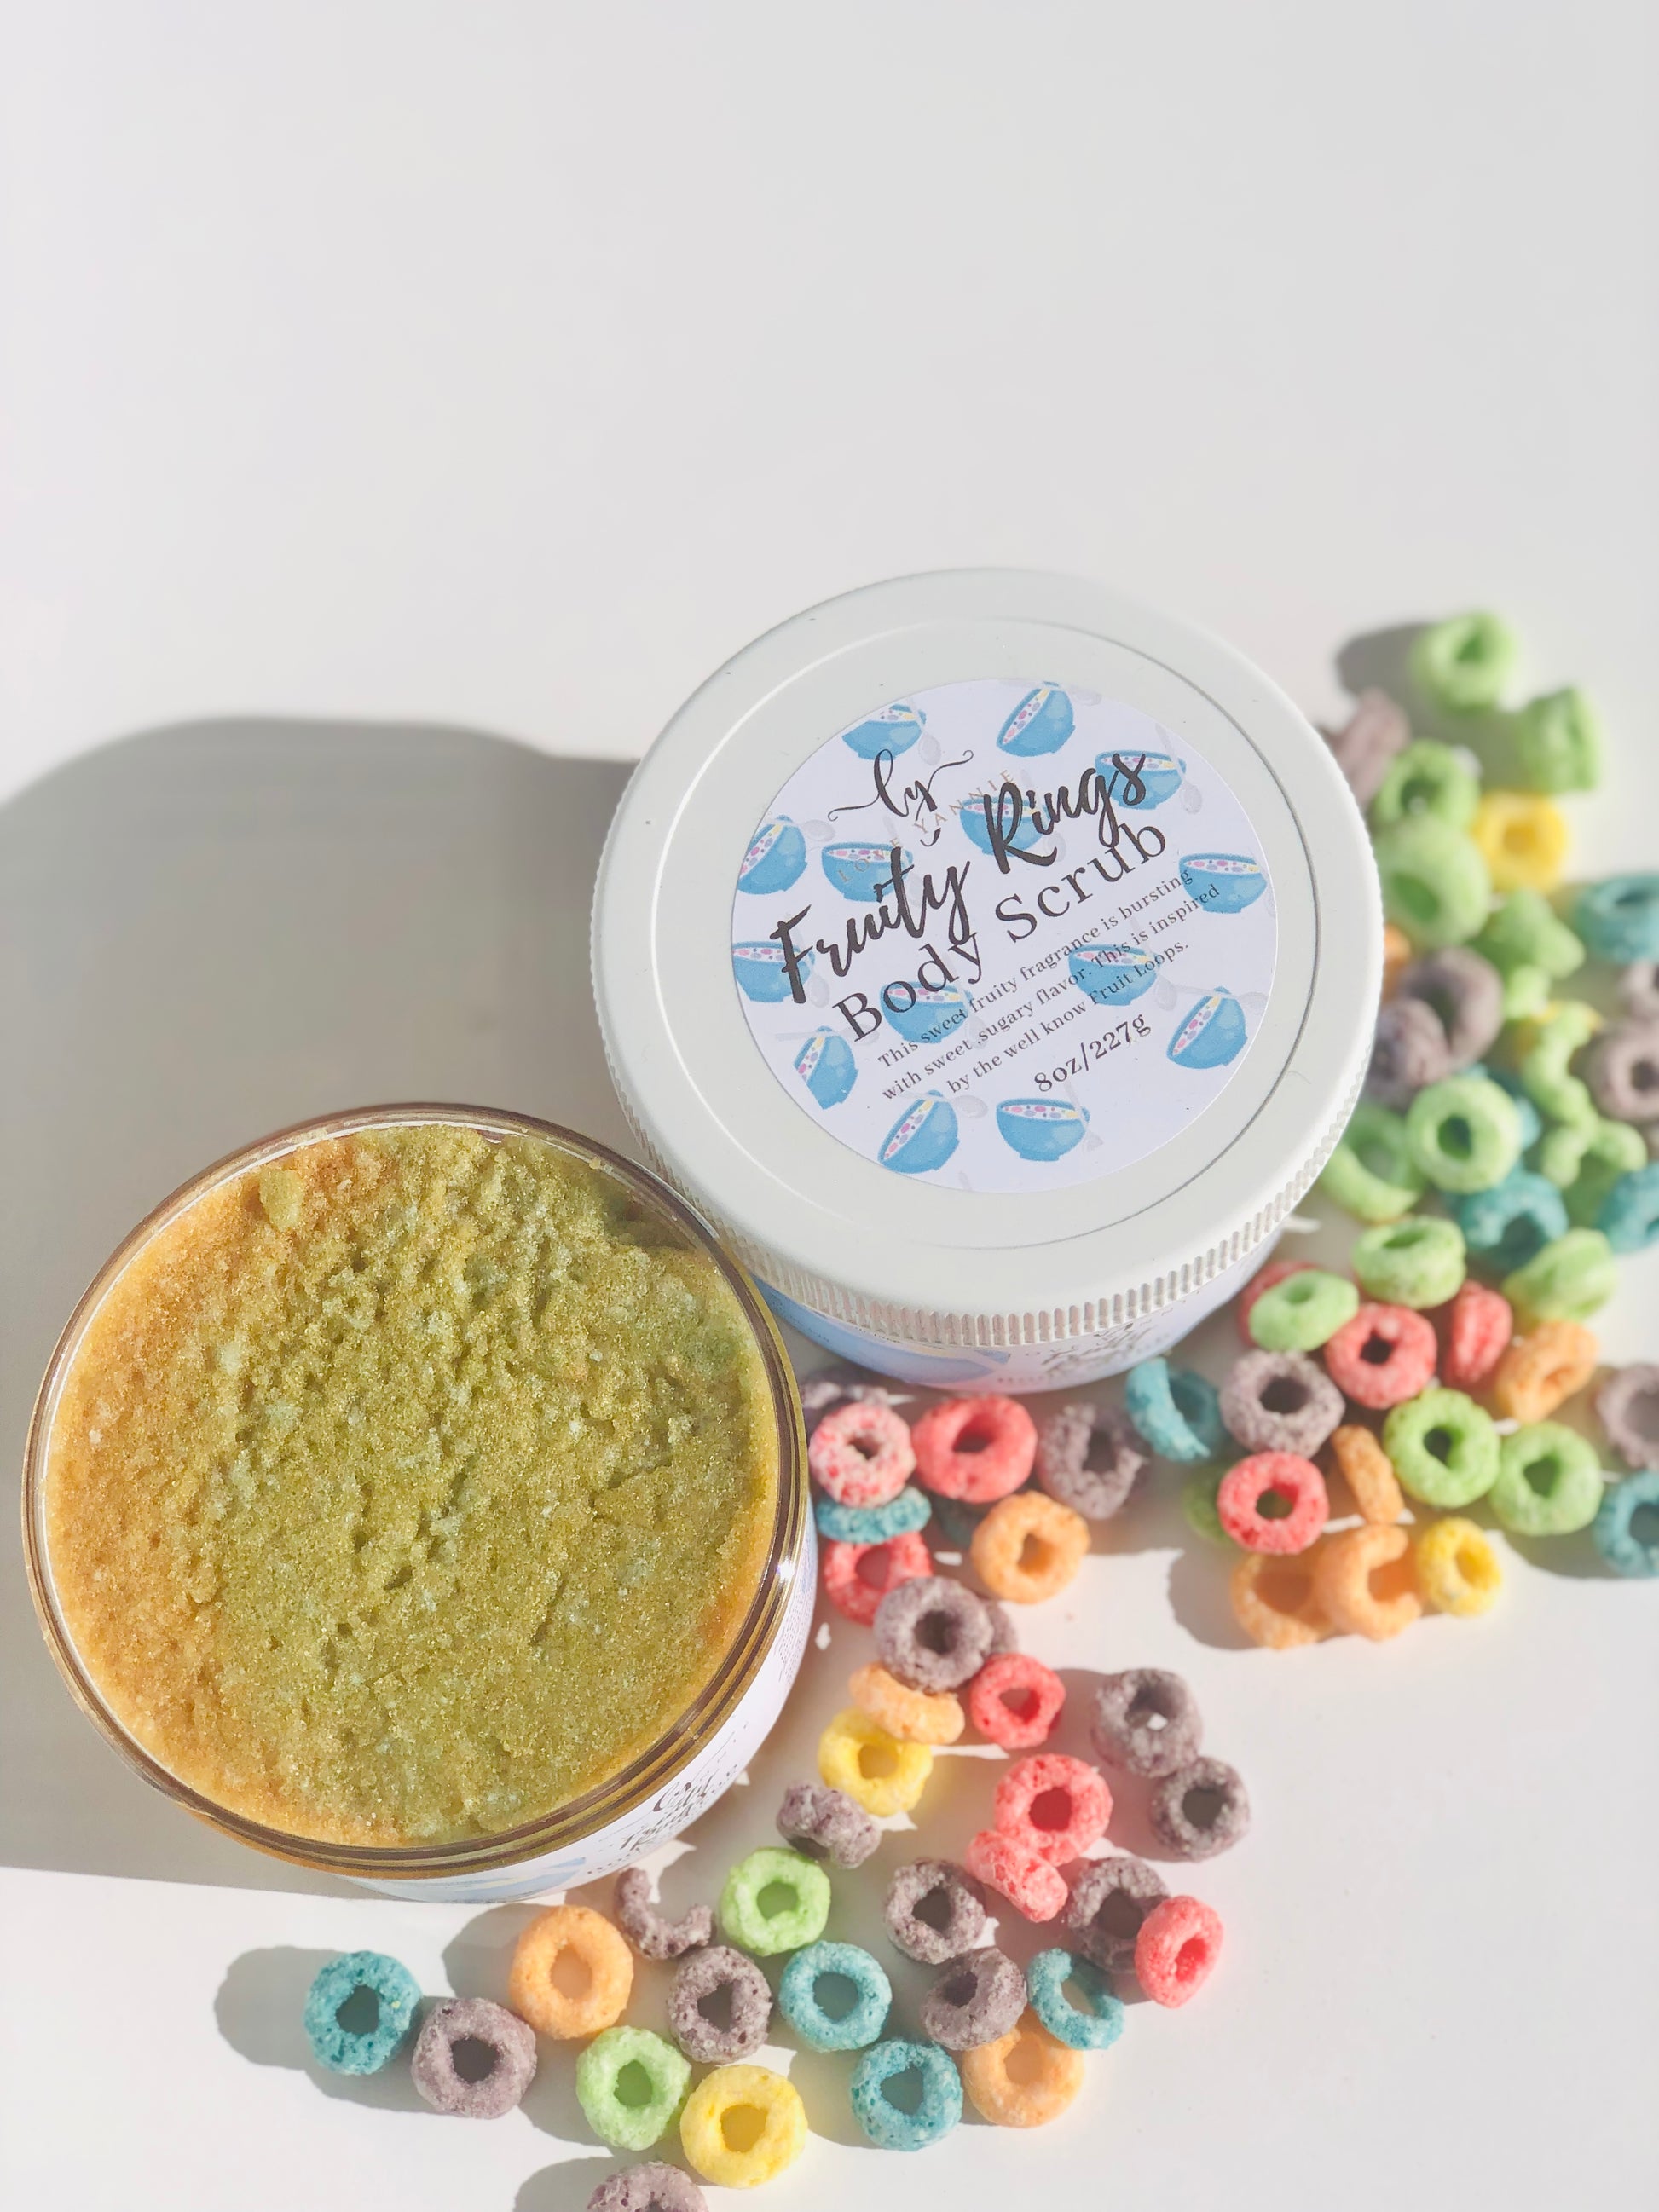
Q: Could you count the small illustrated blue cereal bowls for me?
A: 14